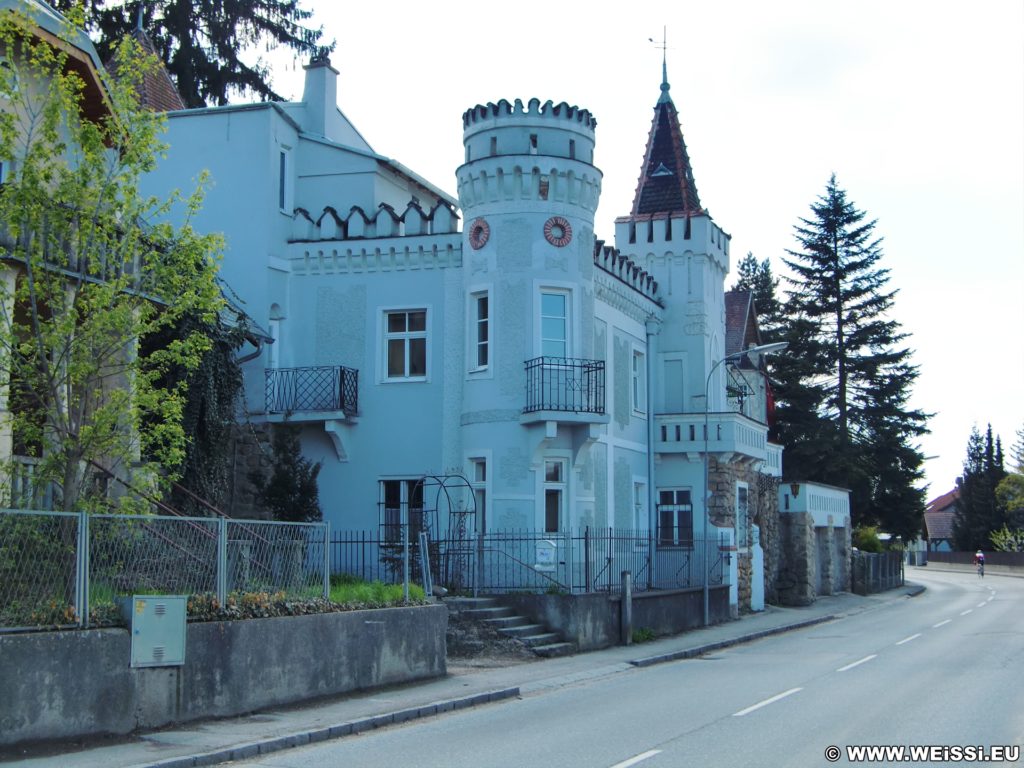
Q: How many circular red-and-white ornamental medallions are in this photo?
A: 2